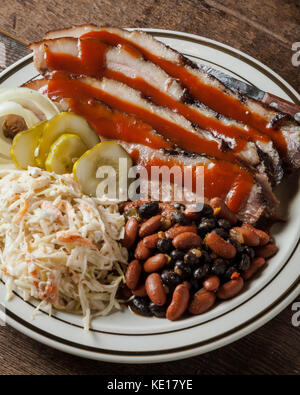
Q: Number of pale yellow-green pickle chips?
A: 4